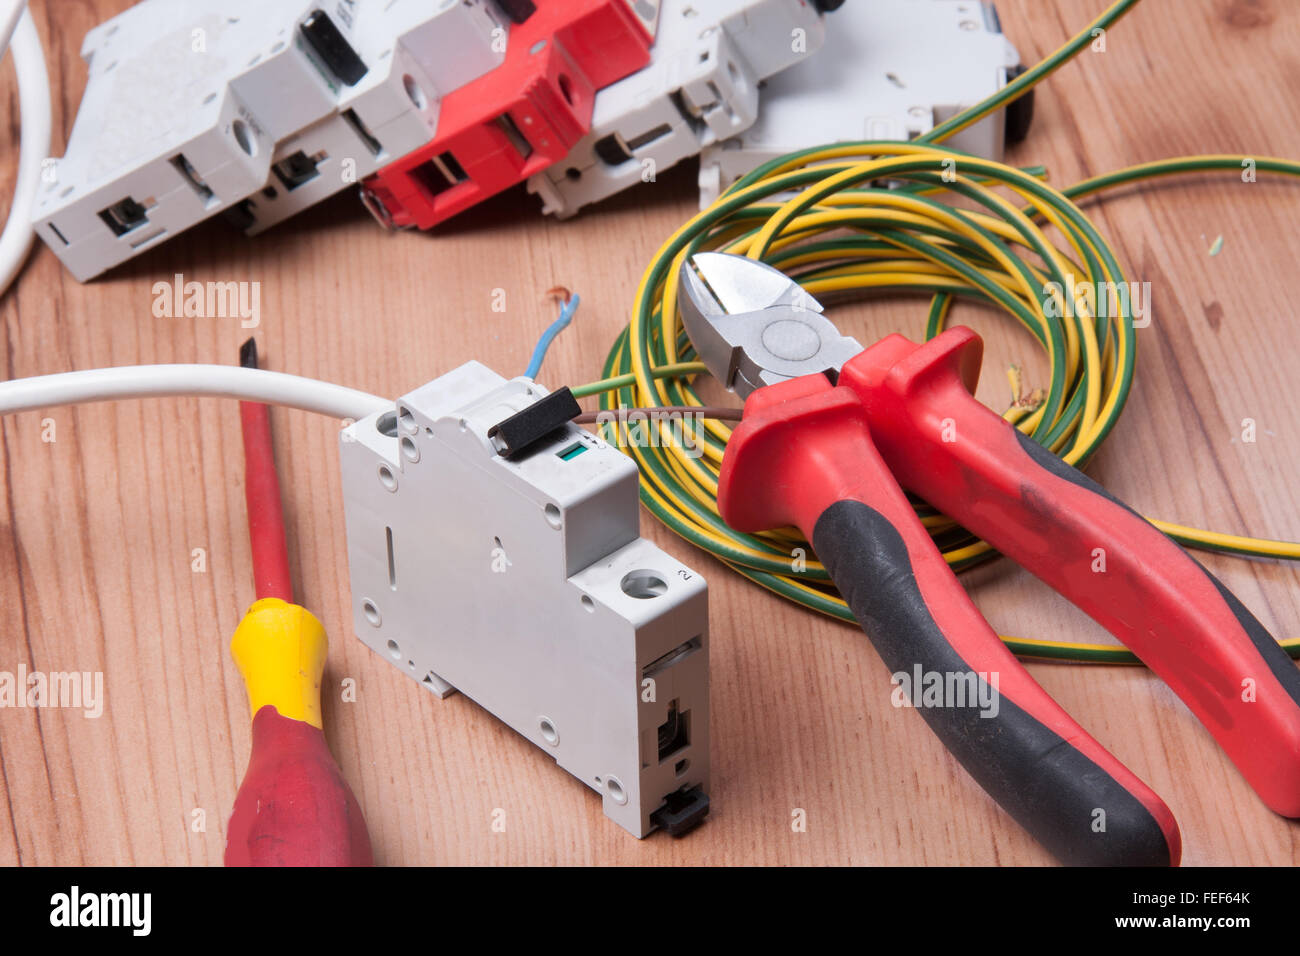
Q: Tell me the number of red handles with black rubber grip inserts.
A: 2